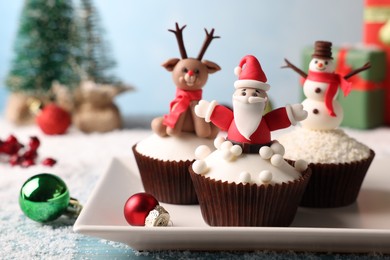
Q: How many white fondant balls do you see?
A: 12